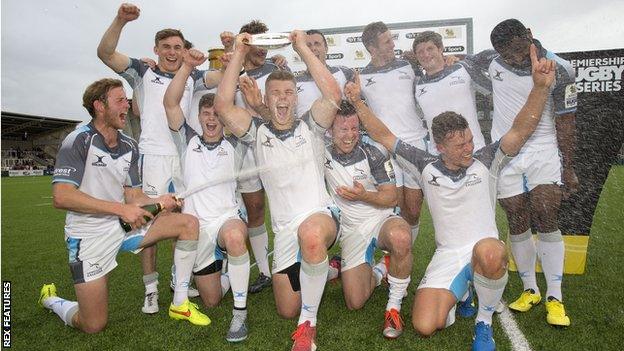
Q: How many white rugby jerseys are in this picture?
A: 11